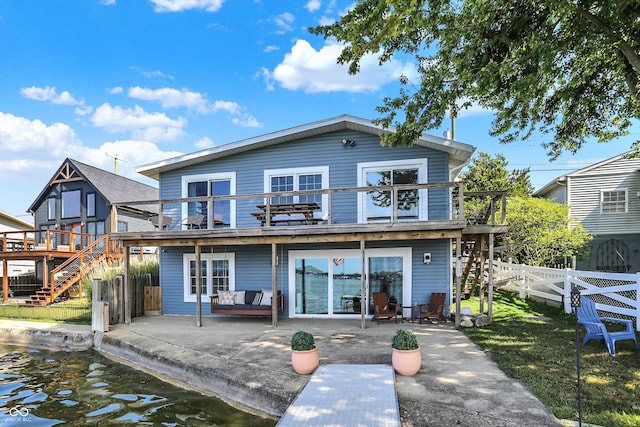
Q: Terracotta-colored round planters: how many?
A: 2